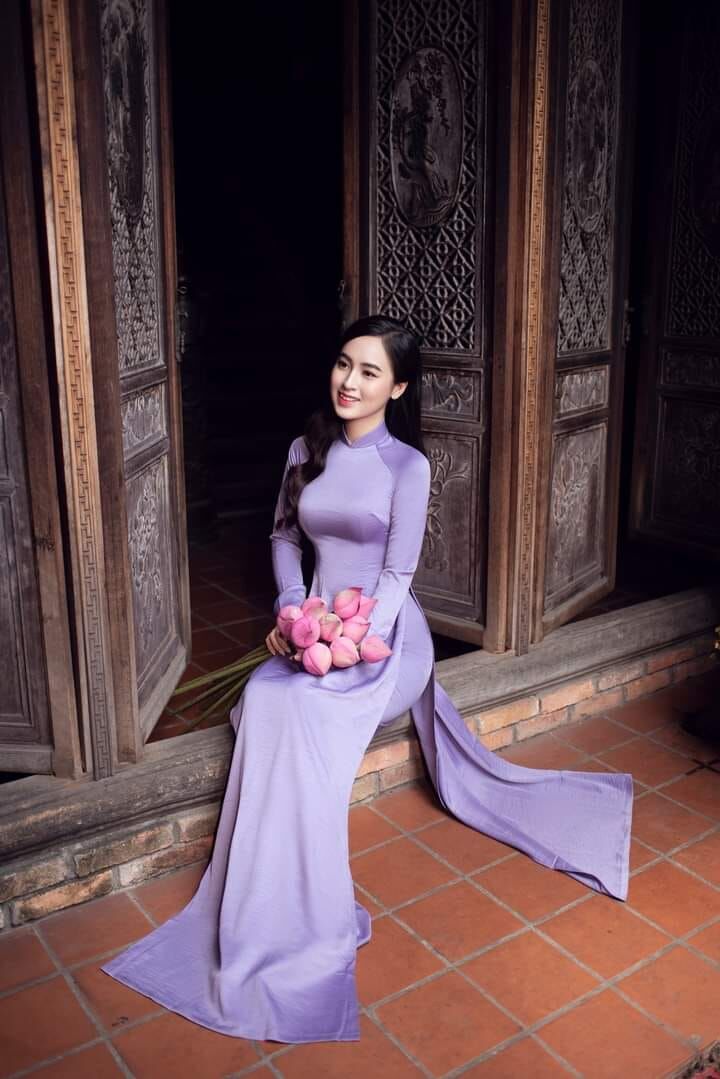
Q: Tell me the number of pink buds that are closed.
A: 10